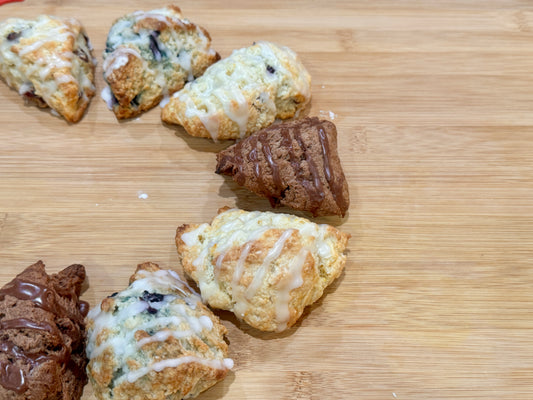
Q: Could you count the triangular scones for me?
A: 7